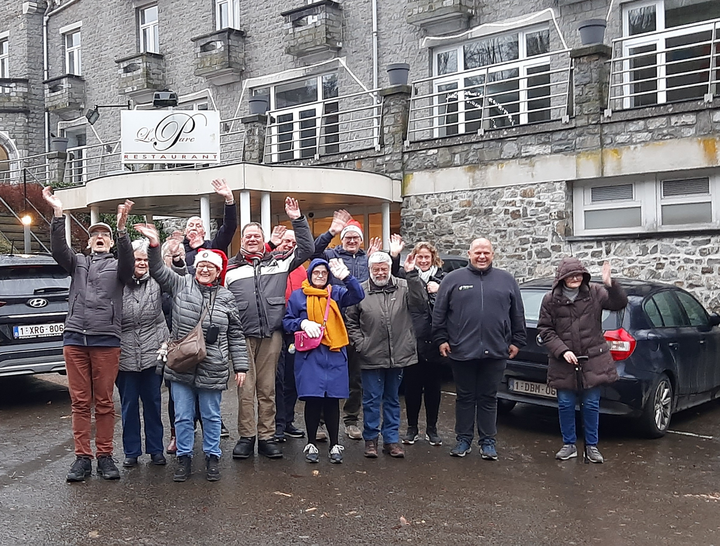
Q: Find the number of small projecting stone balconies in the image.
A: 6